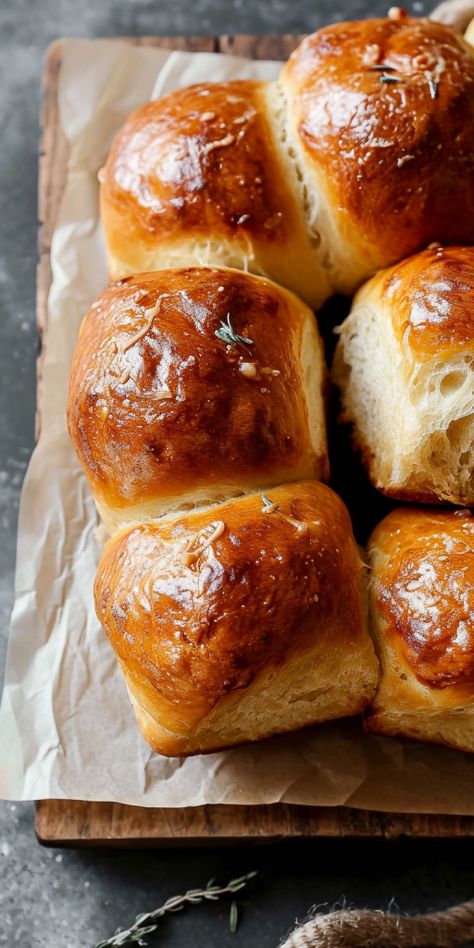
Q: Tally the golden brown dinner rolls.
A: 6